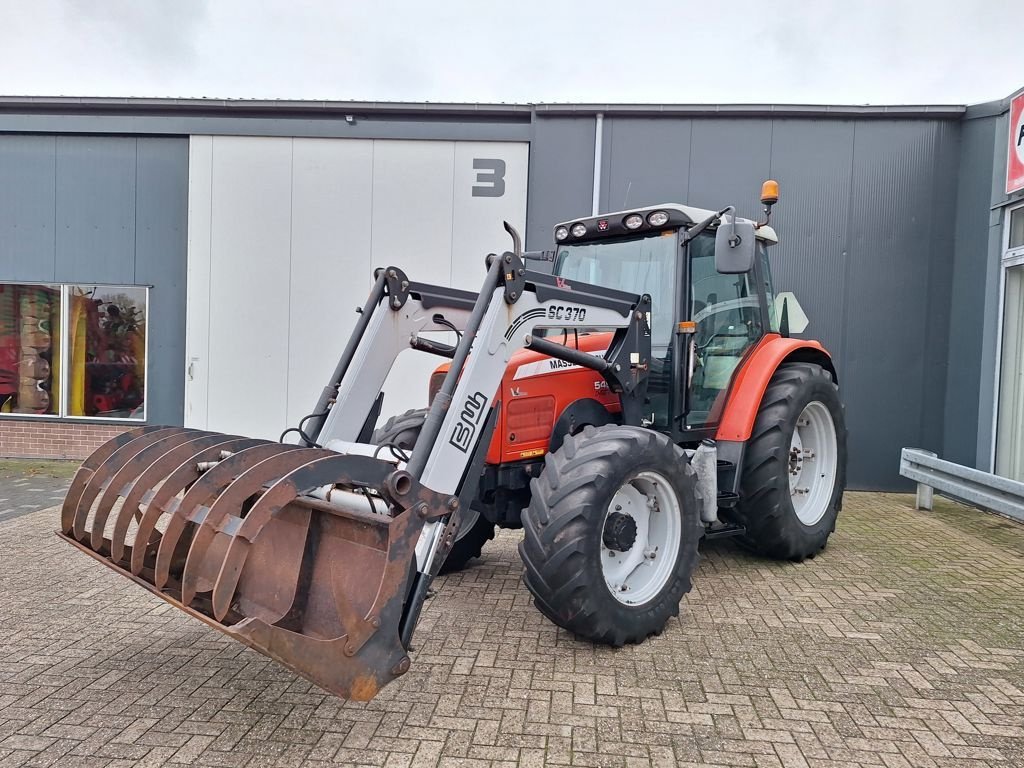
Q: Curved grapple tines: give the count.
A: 8